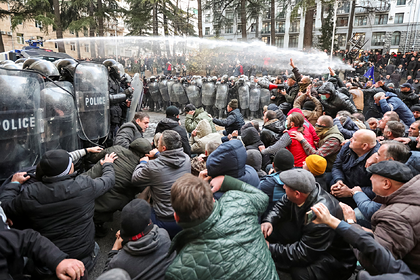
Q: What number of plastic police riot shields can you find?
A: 14